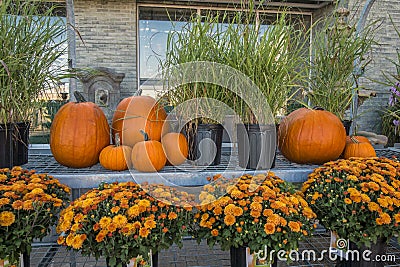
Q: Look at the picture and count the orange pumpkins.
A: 7